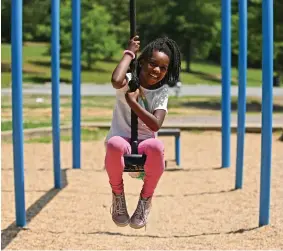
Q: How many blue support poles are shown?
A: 6